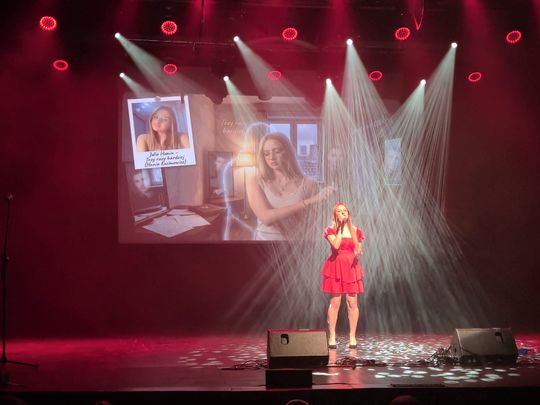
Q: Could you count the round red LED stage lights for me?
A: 10